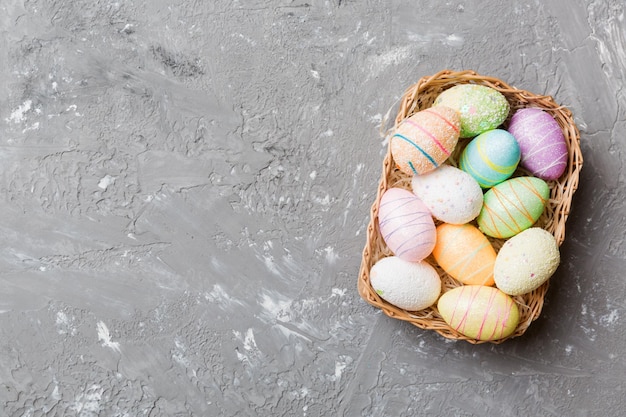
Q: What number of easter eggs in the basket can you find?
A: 11